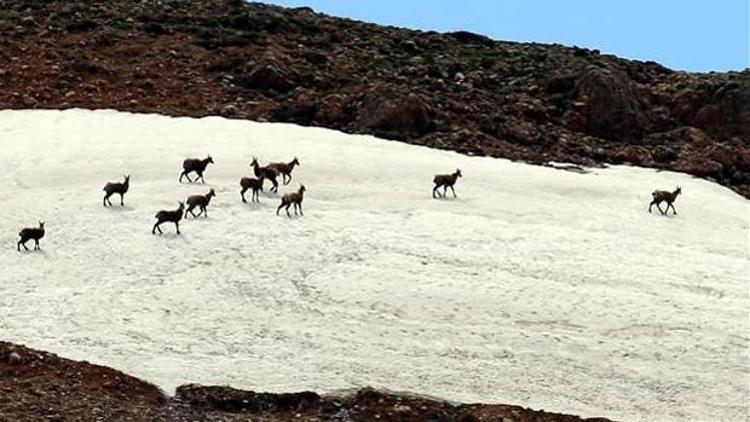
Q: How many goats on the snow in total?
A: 11